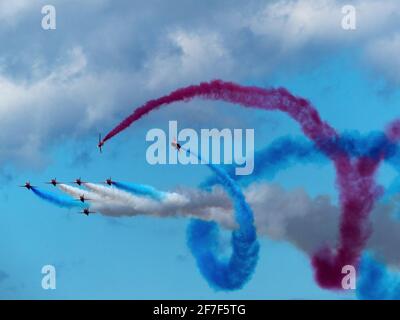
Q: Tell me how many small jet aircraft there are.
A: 8